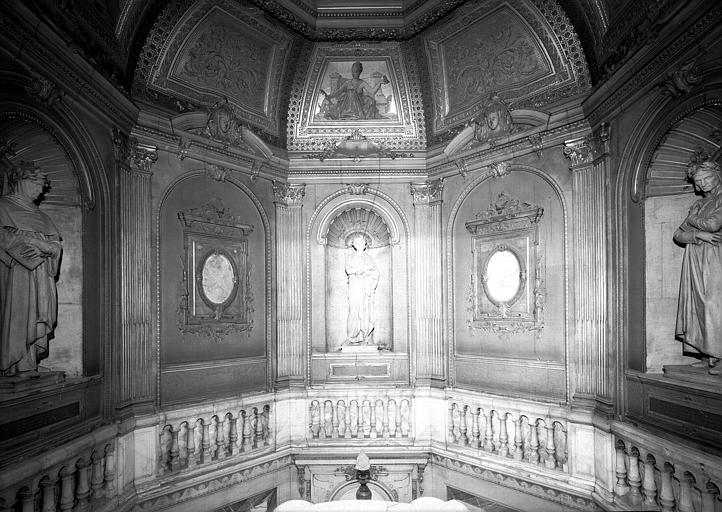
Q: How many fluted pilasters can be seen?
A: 4